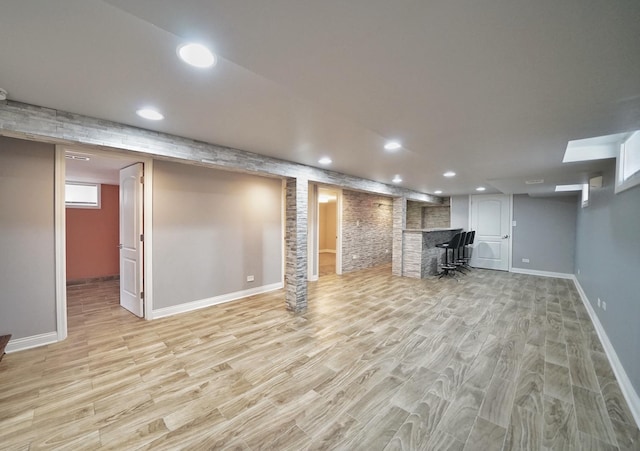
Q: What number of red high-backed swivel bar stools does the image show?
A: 0